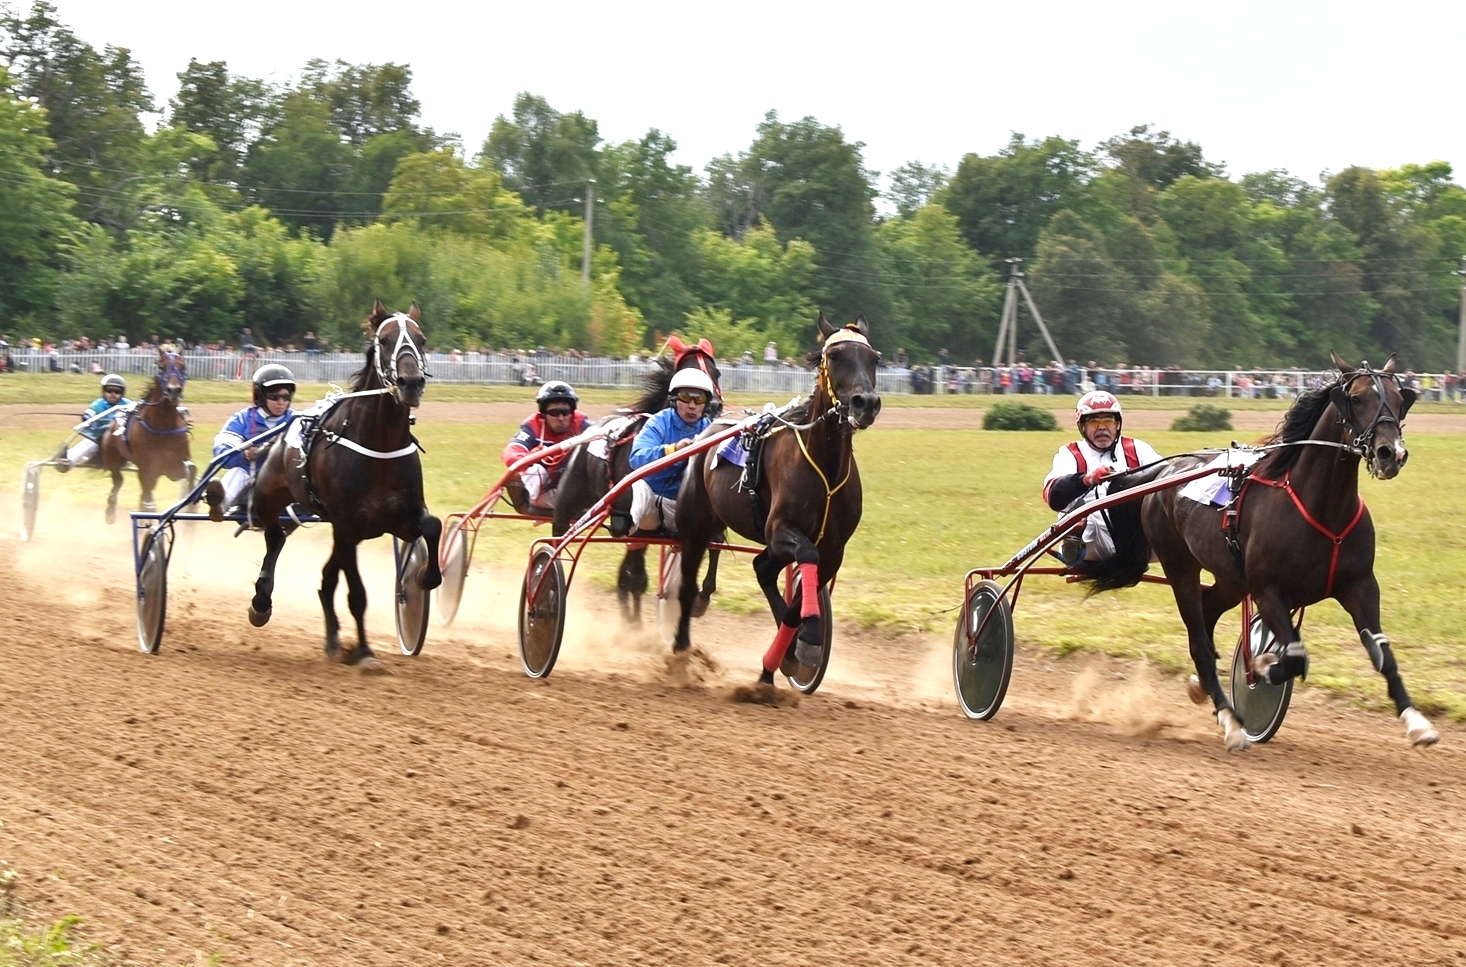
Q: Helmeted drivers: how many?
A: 5